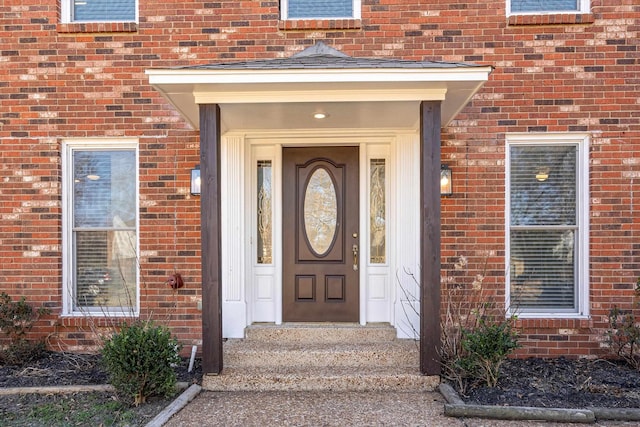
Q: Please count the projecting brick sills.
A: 5